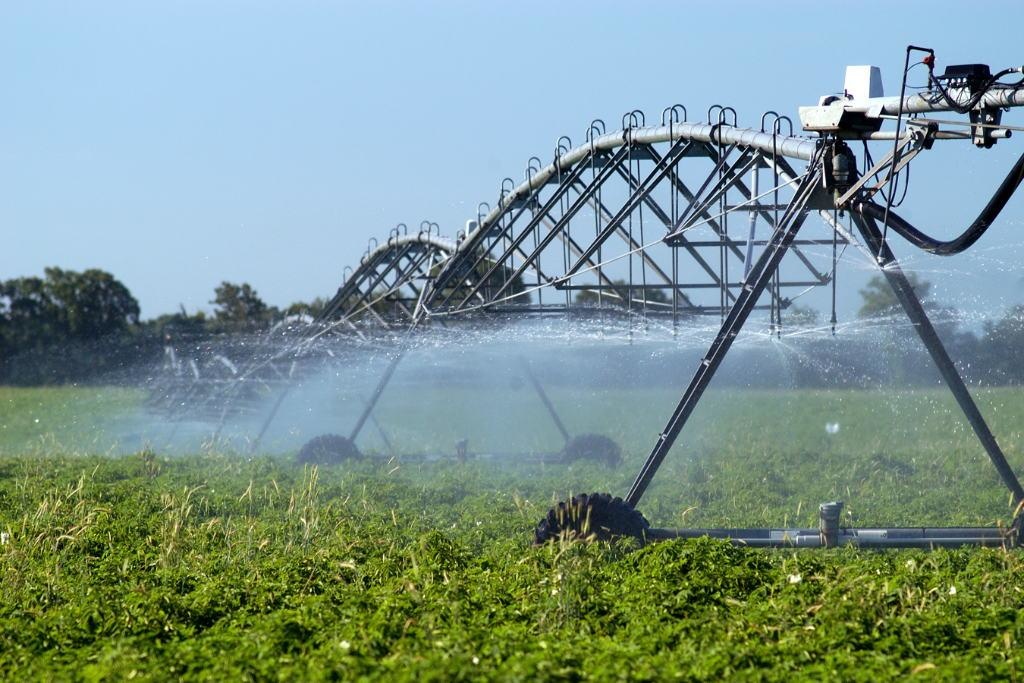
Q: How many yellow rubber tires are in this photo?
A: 0